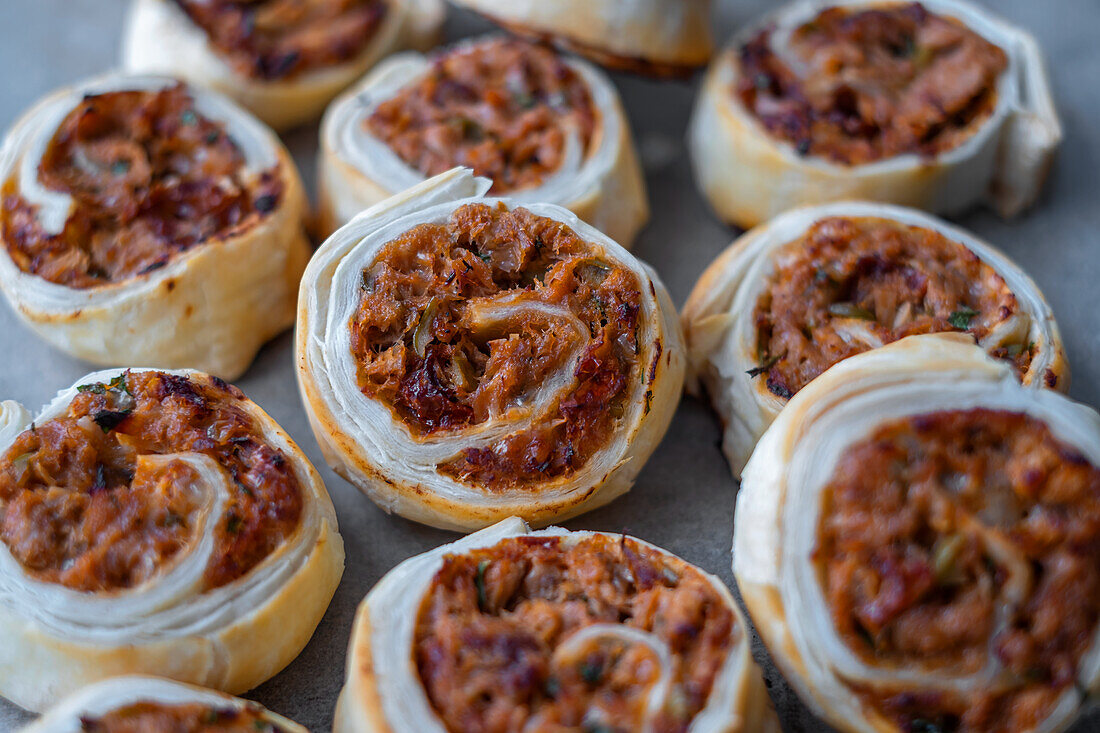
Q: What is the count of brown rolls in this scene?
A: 11